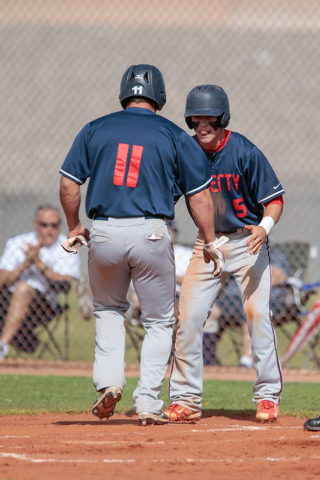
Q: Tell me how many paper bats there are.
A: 0